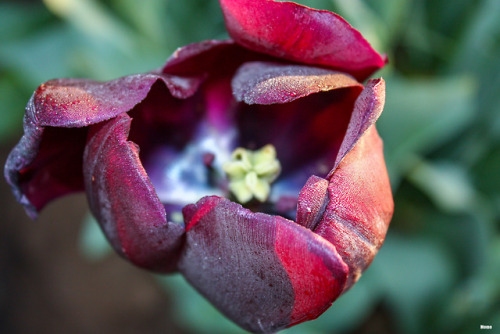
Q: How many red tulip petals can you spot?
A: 6